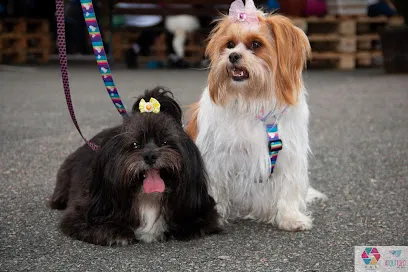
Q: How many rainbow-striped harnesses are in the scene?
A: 1